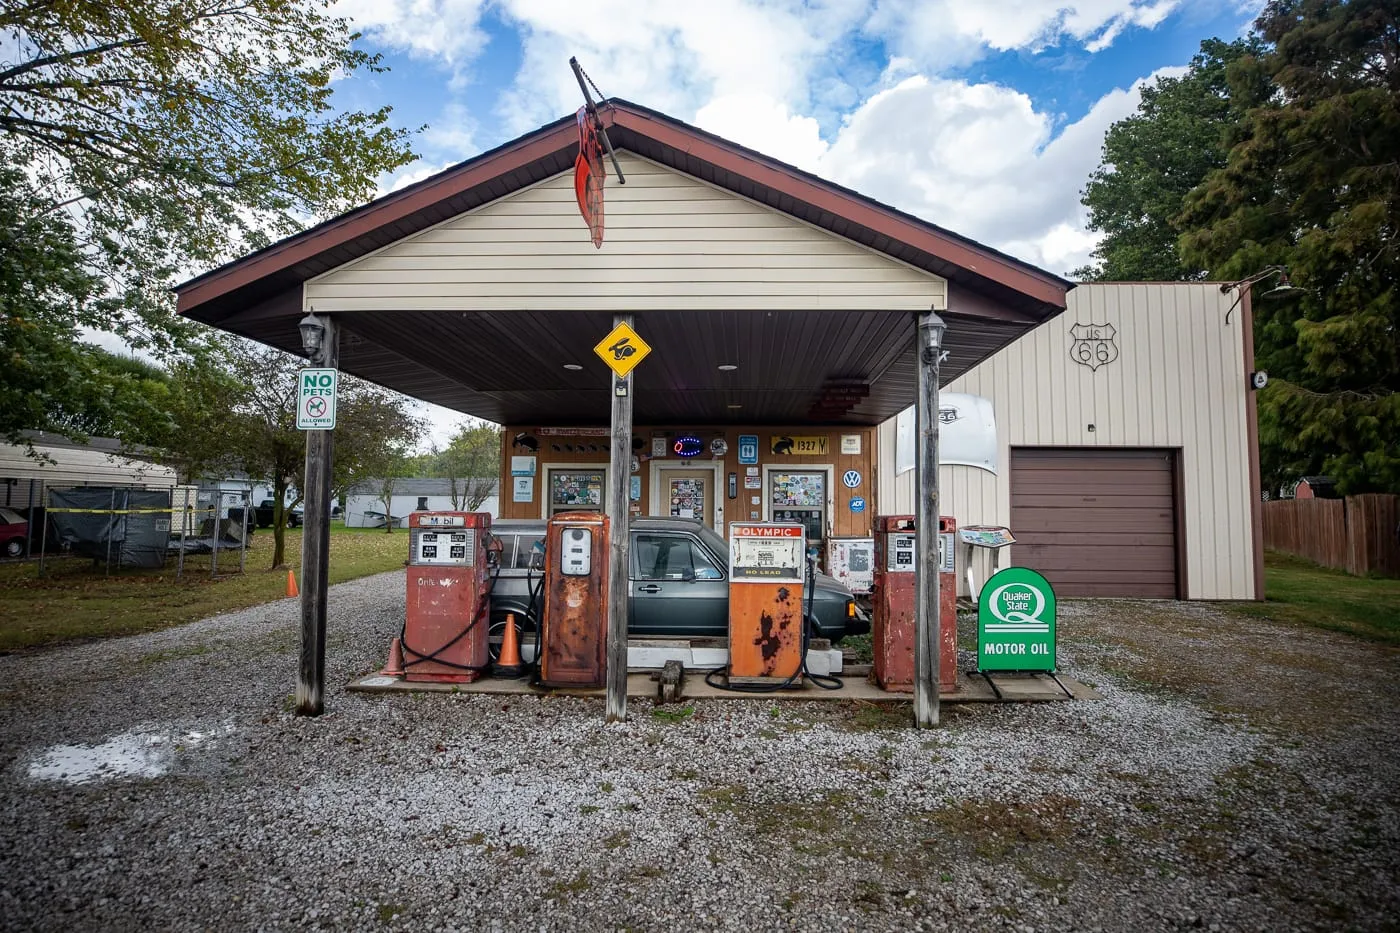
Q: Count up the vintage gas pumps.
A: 4